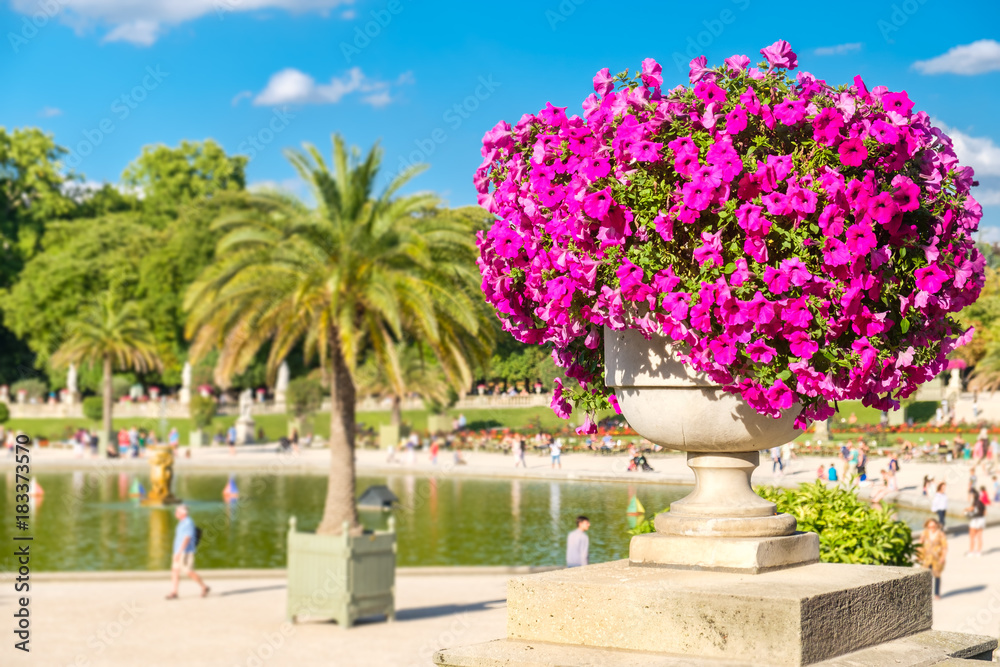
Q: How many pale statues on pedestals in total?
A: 4